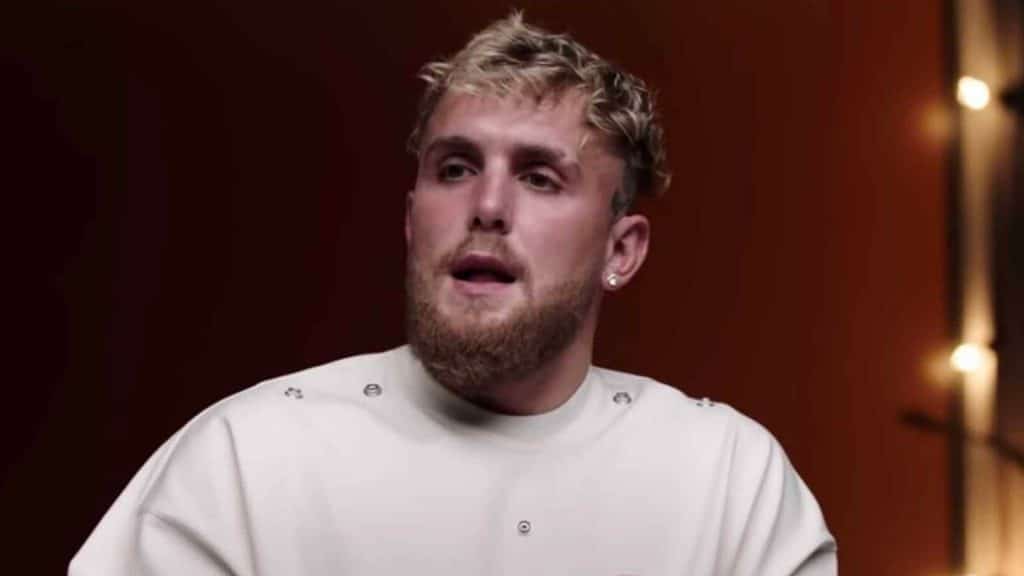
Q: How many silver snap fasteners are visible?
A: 5